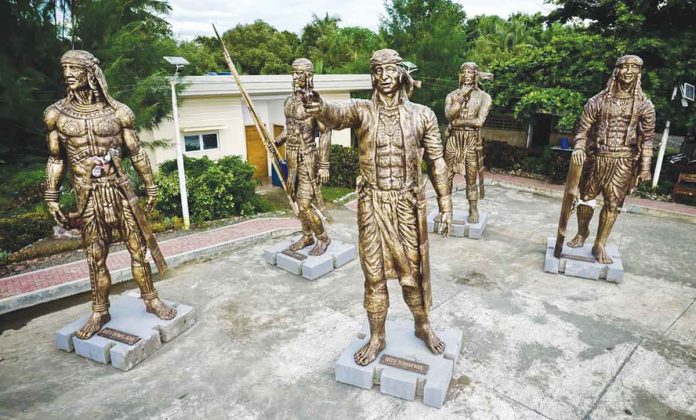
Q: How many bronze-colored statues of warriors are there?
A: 5